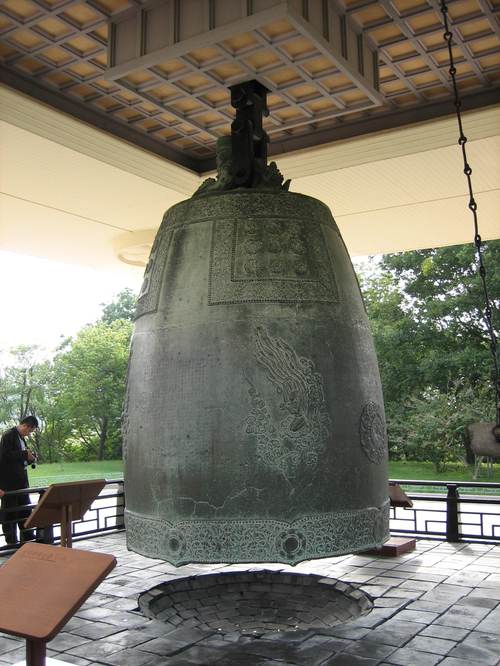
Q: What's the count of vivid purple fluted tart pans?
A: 0